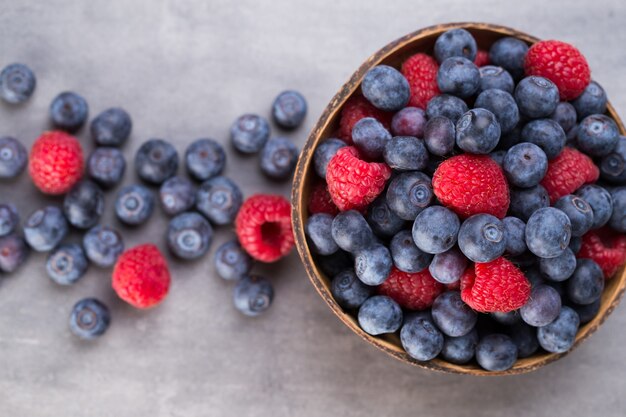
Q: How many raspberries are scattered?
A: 3